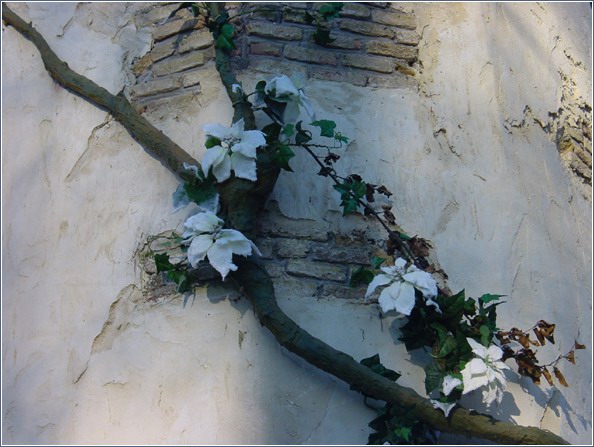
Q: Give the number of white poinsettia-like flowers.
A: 5